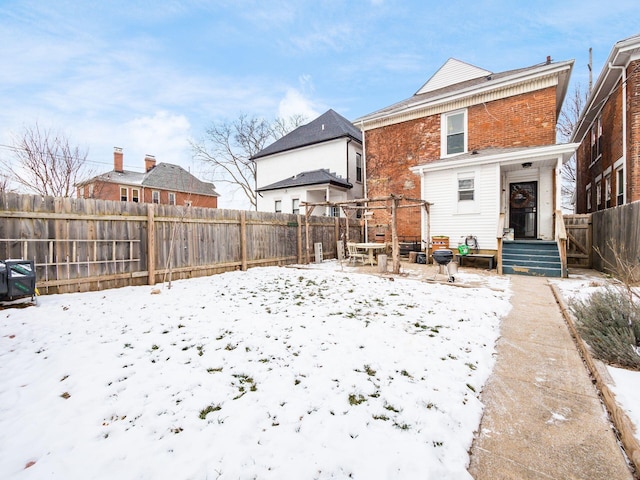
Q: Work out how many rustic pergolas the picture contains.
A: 1